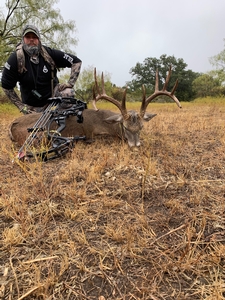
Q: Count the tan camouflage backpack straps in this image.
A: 2